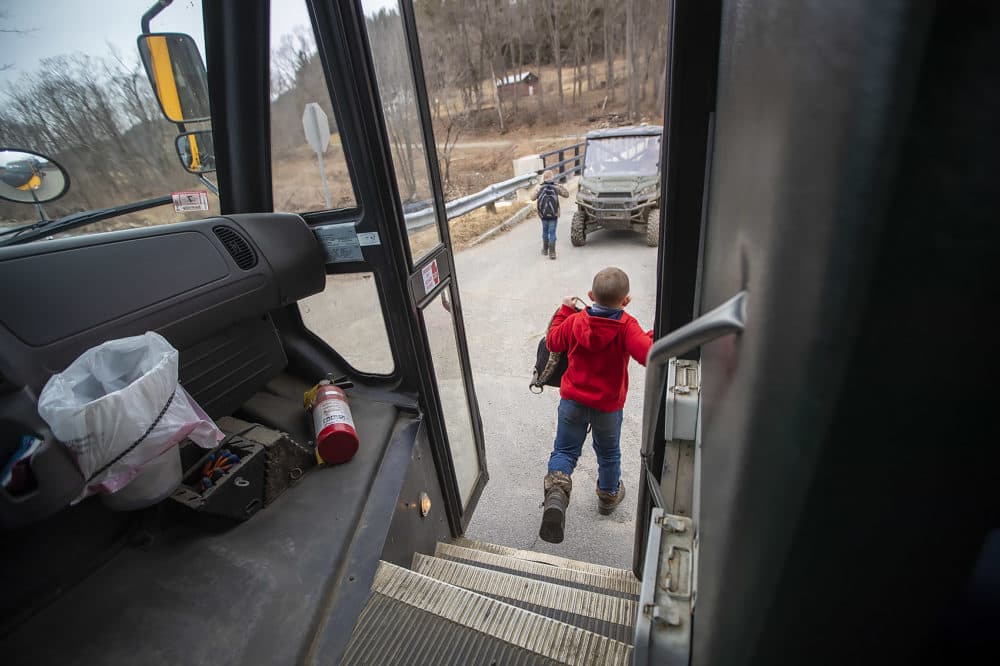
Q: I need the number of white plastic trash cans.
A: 1